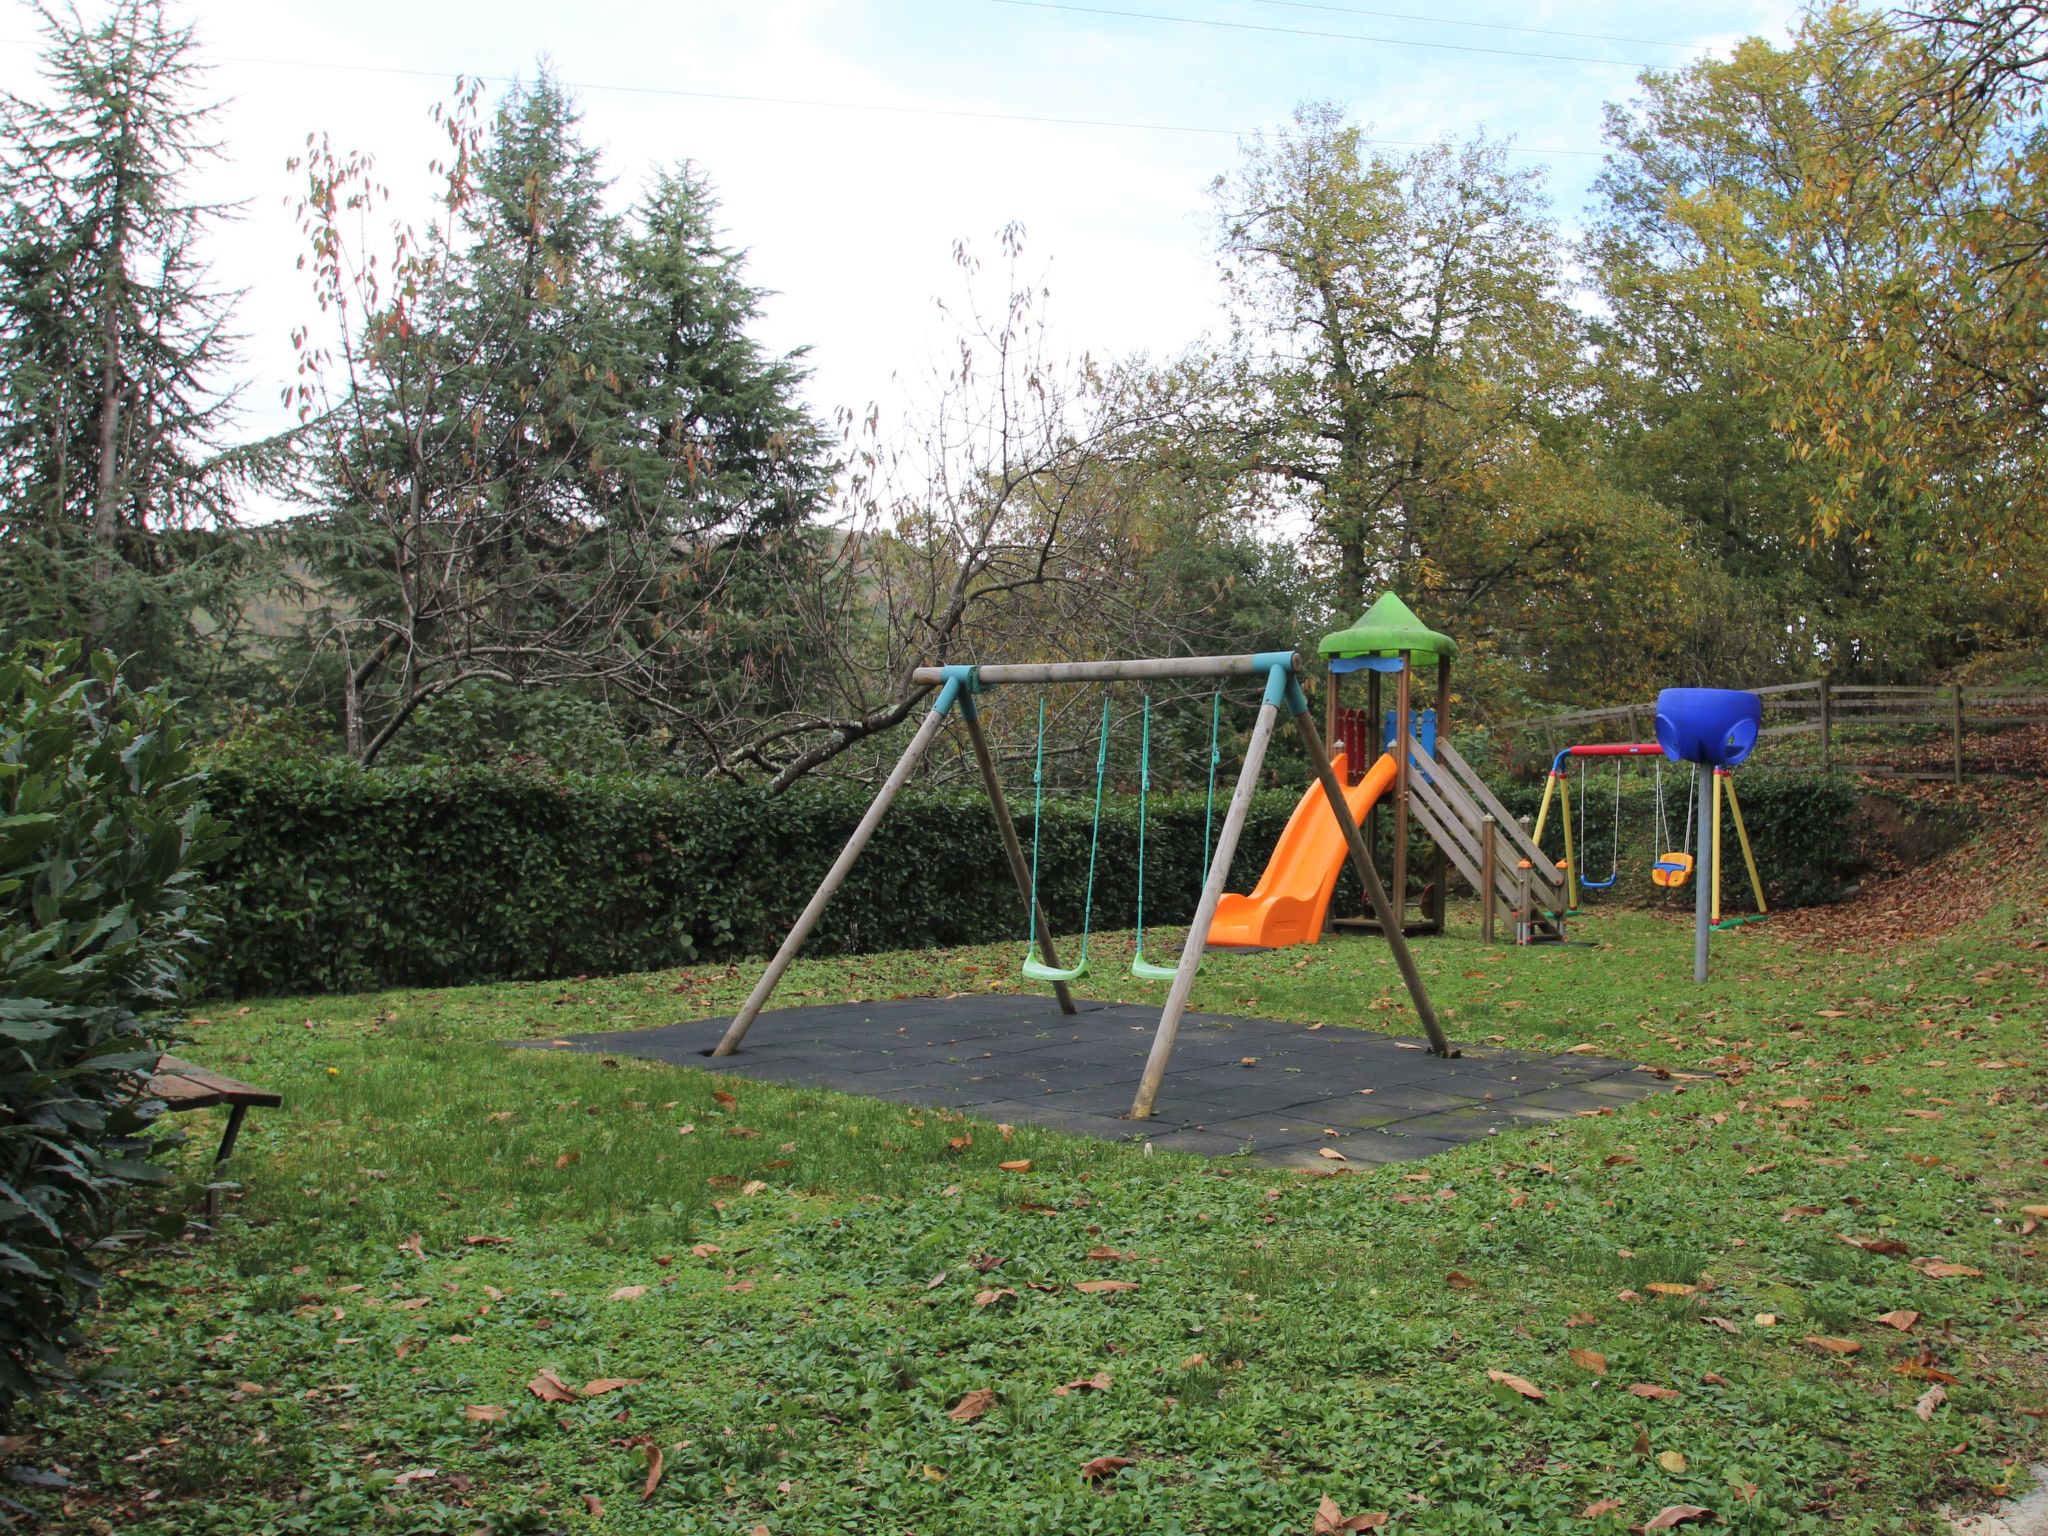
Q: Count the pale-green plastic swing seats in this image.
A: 2